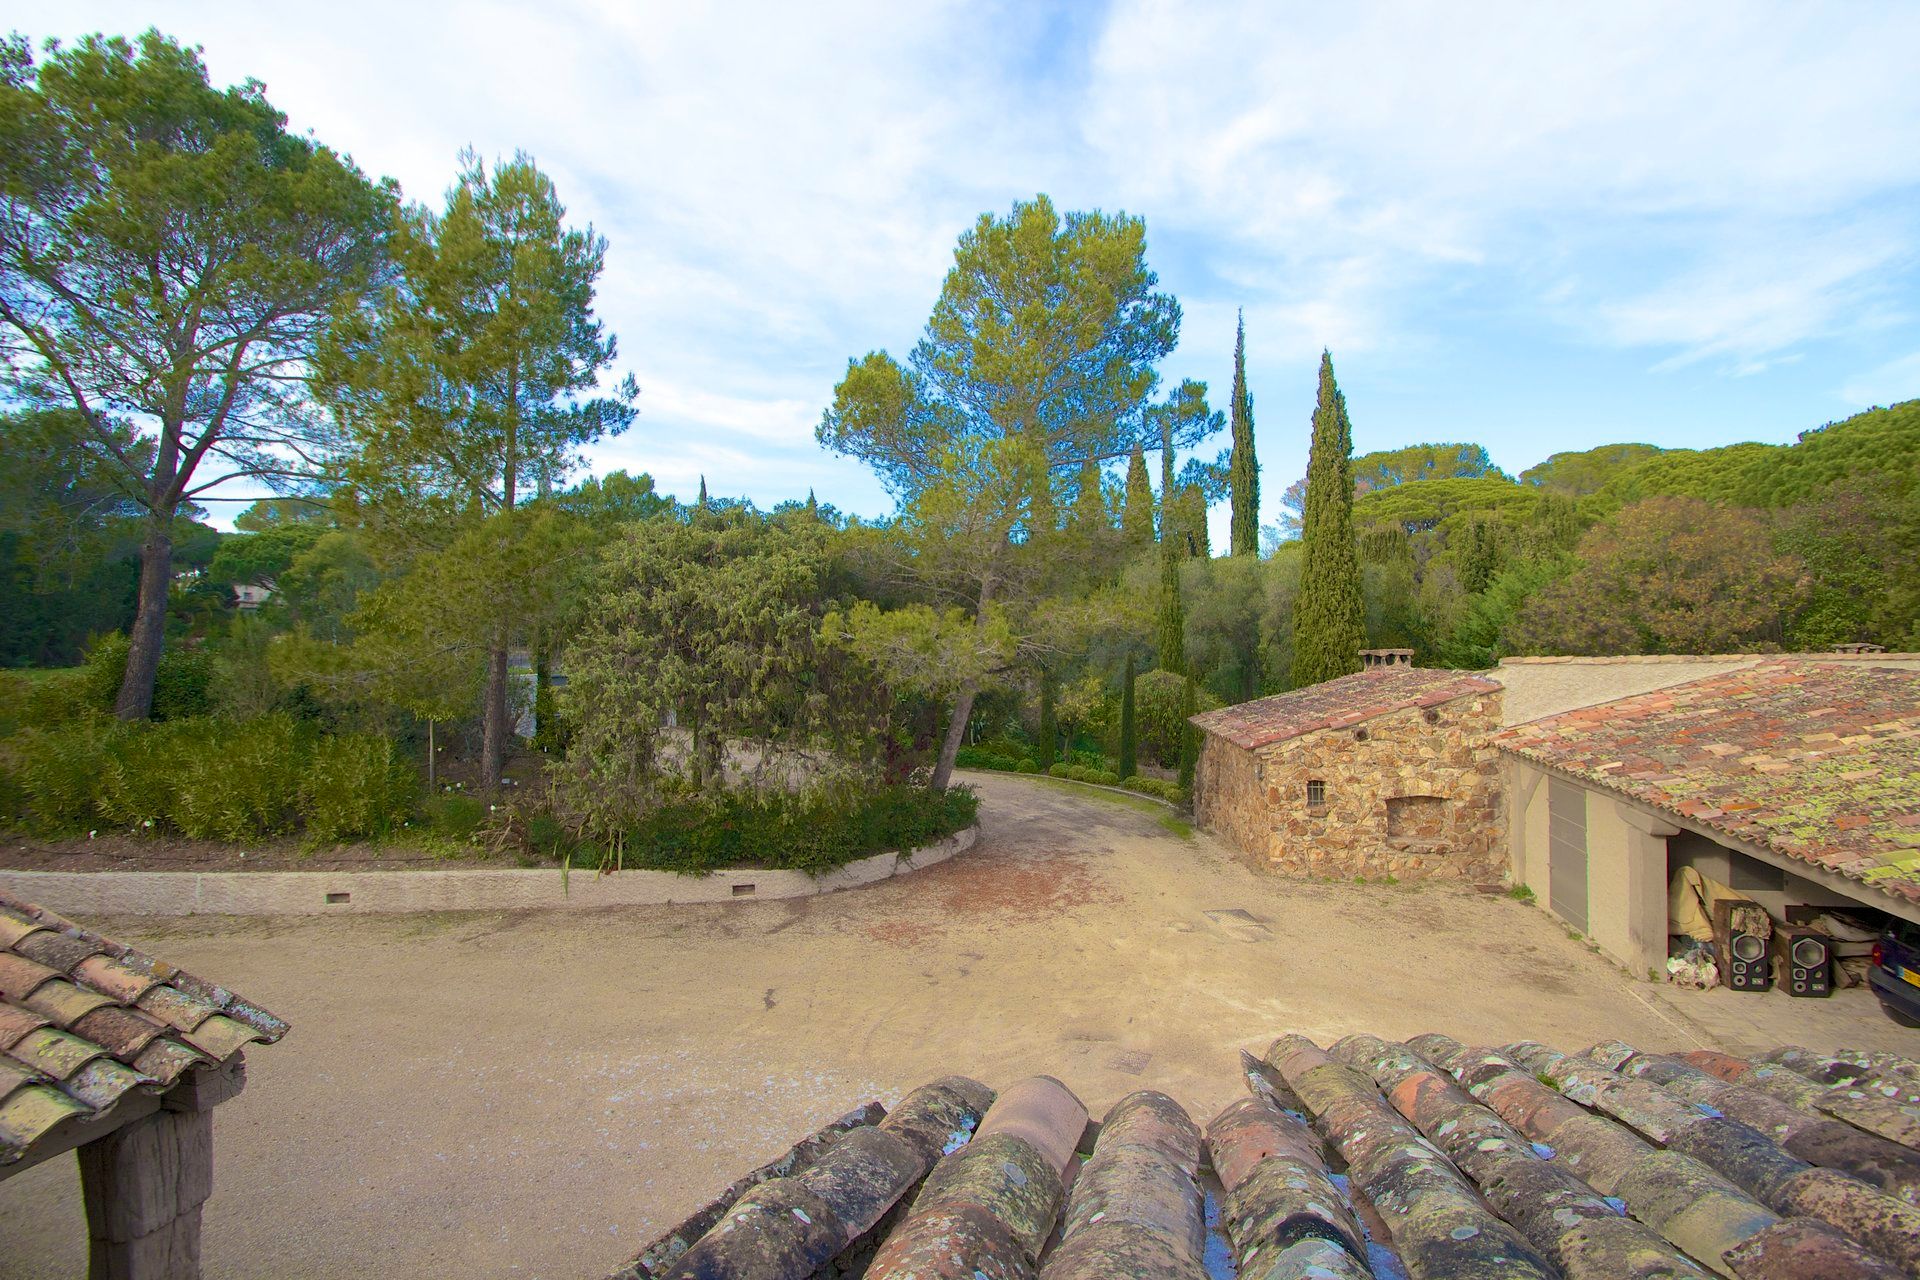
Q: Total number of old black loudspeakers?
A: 2